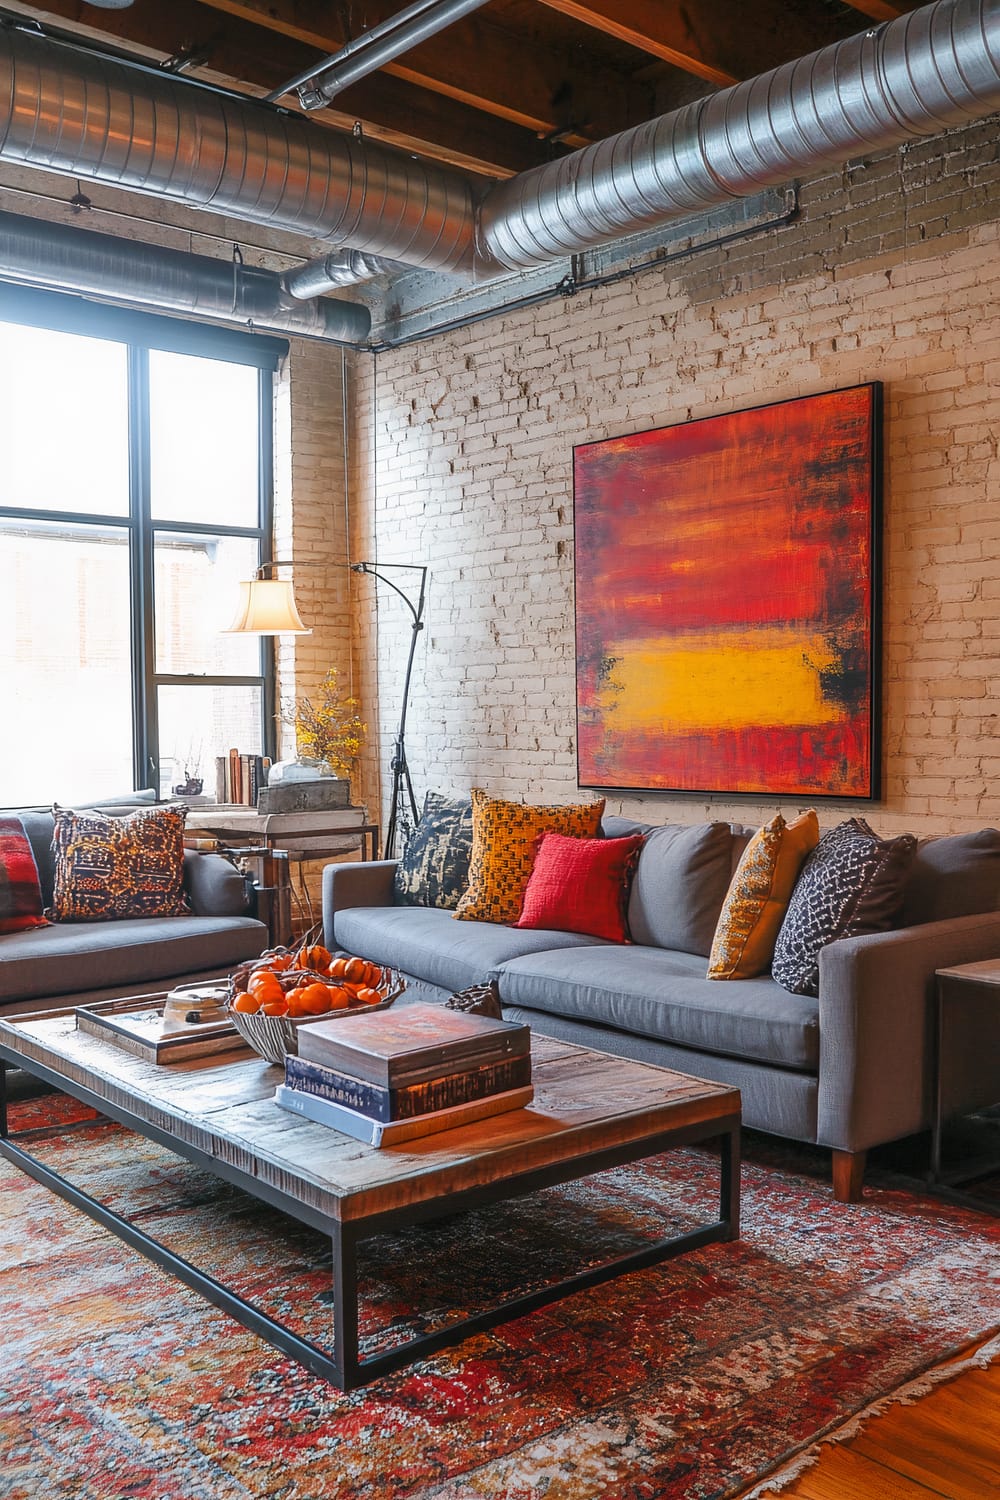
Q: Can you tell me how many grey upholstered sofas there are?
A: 2